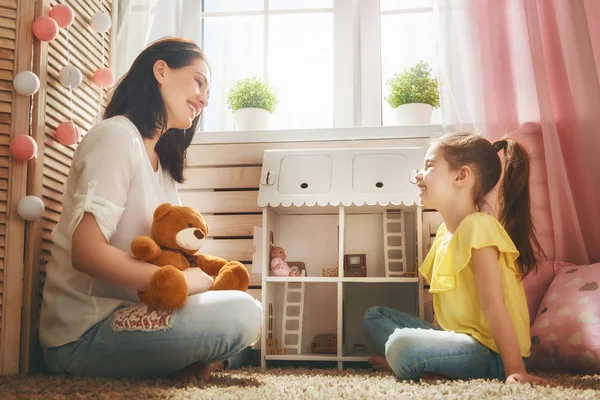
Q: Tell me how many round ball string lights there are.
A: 9